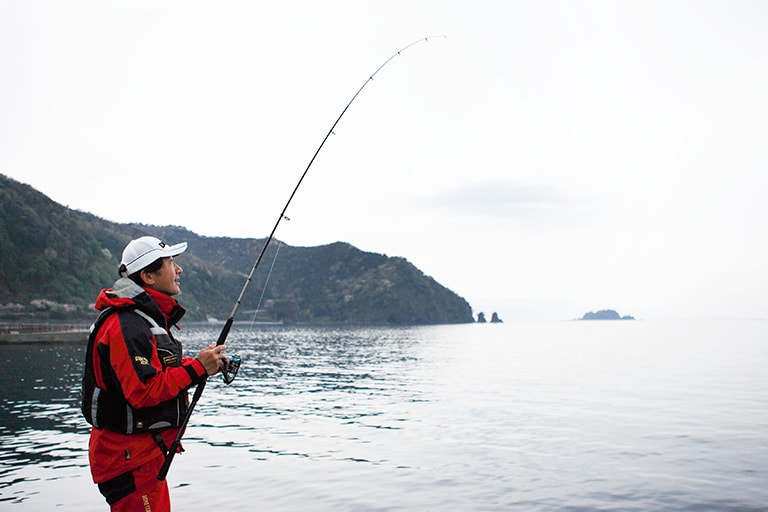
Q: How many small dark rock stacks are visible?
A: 2